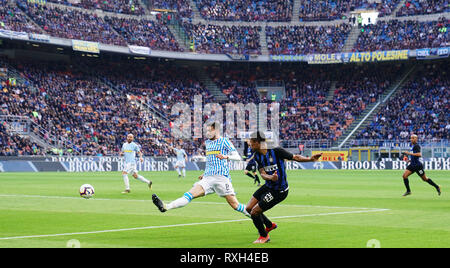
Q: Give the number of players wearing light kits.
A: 3